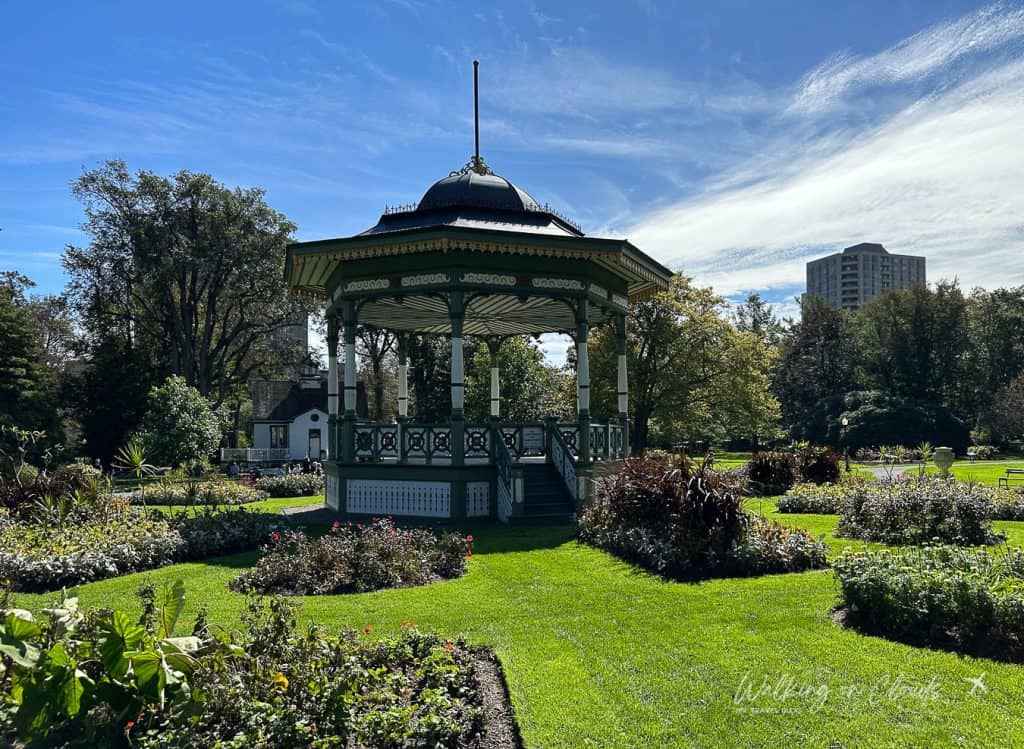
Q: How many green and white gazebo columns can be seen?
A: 7